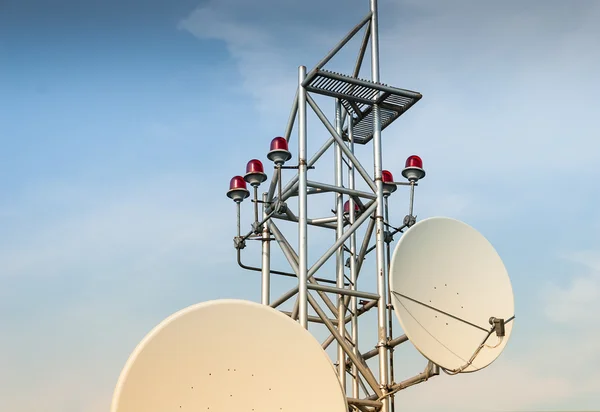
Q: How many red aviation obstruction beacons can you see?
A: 6